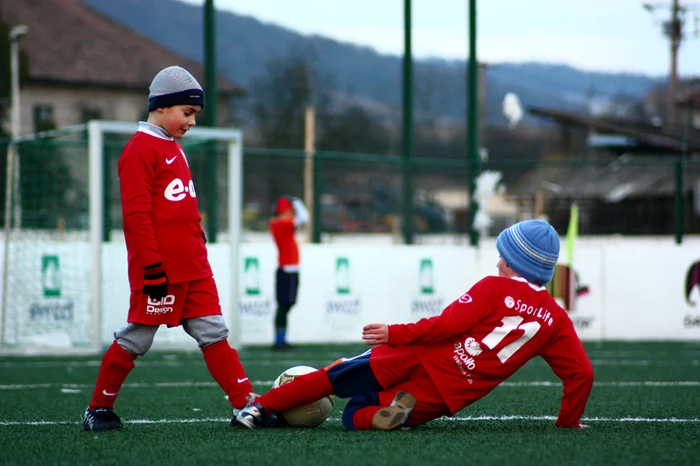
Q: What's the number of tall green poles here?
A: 3